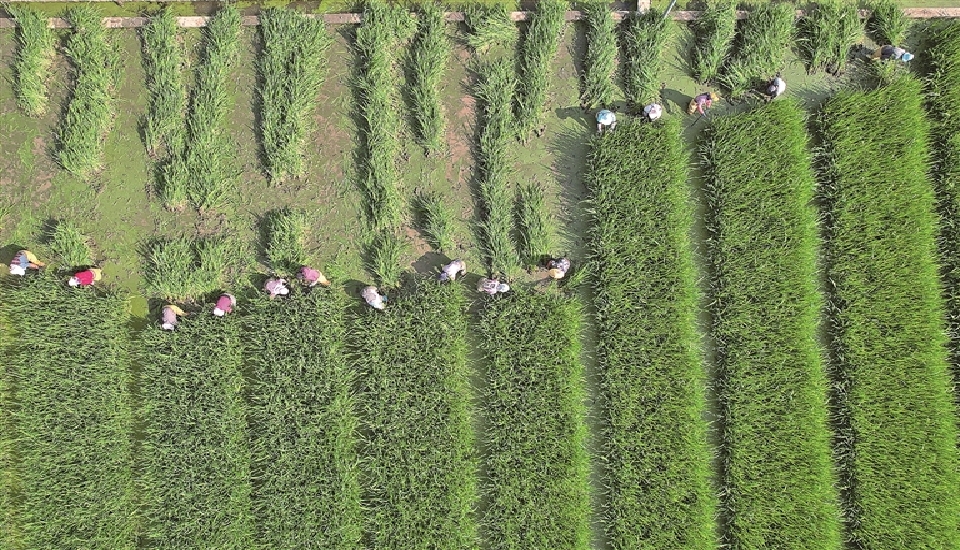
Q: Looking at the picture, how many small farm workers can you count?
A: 15